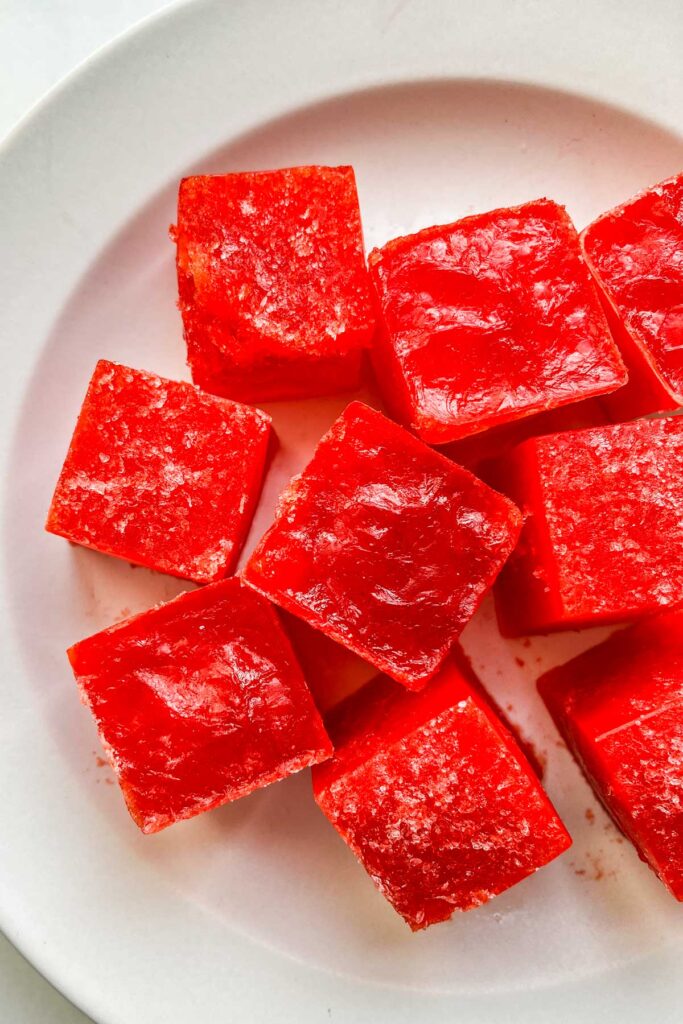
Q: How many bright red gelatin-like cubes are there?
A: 9